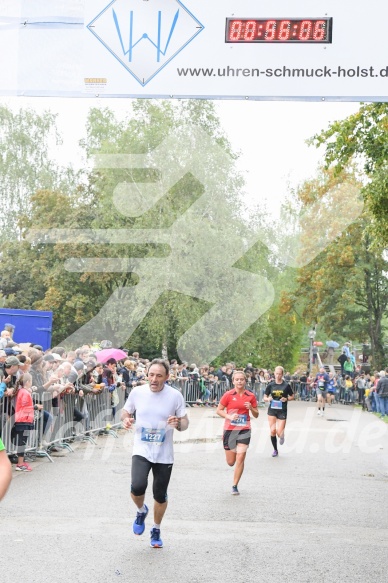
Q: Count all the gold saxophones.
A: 0